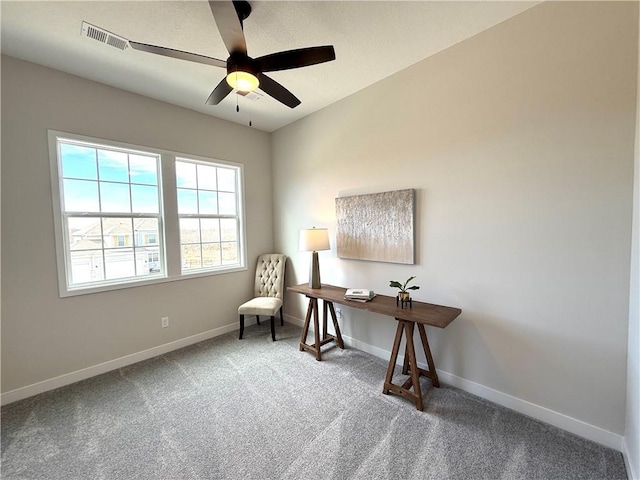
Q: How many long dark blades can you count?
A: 5